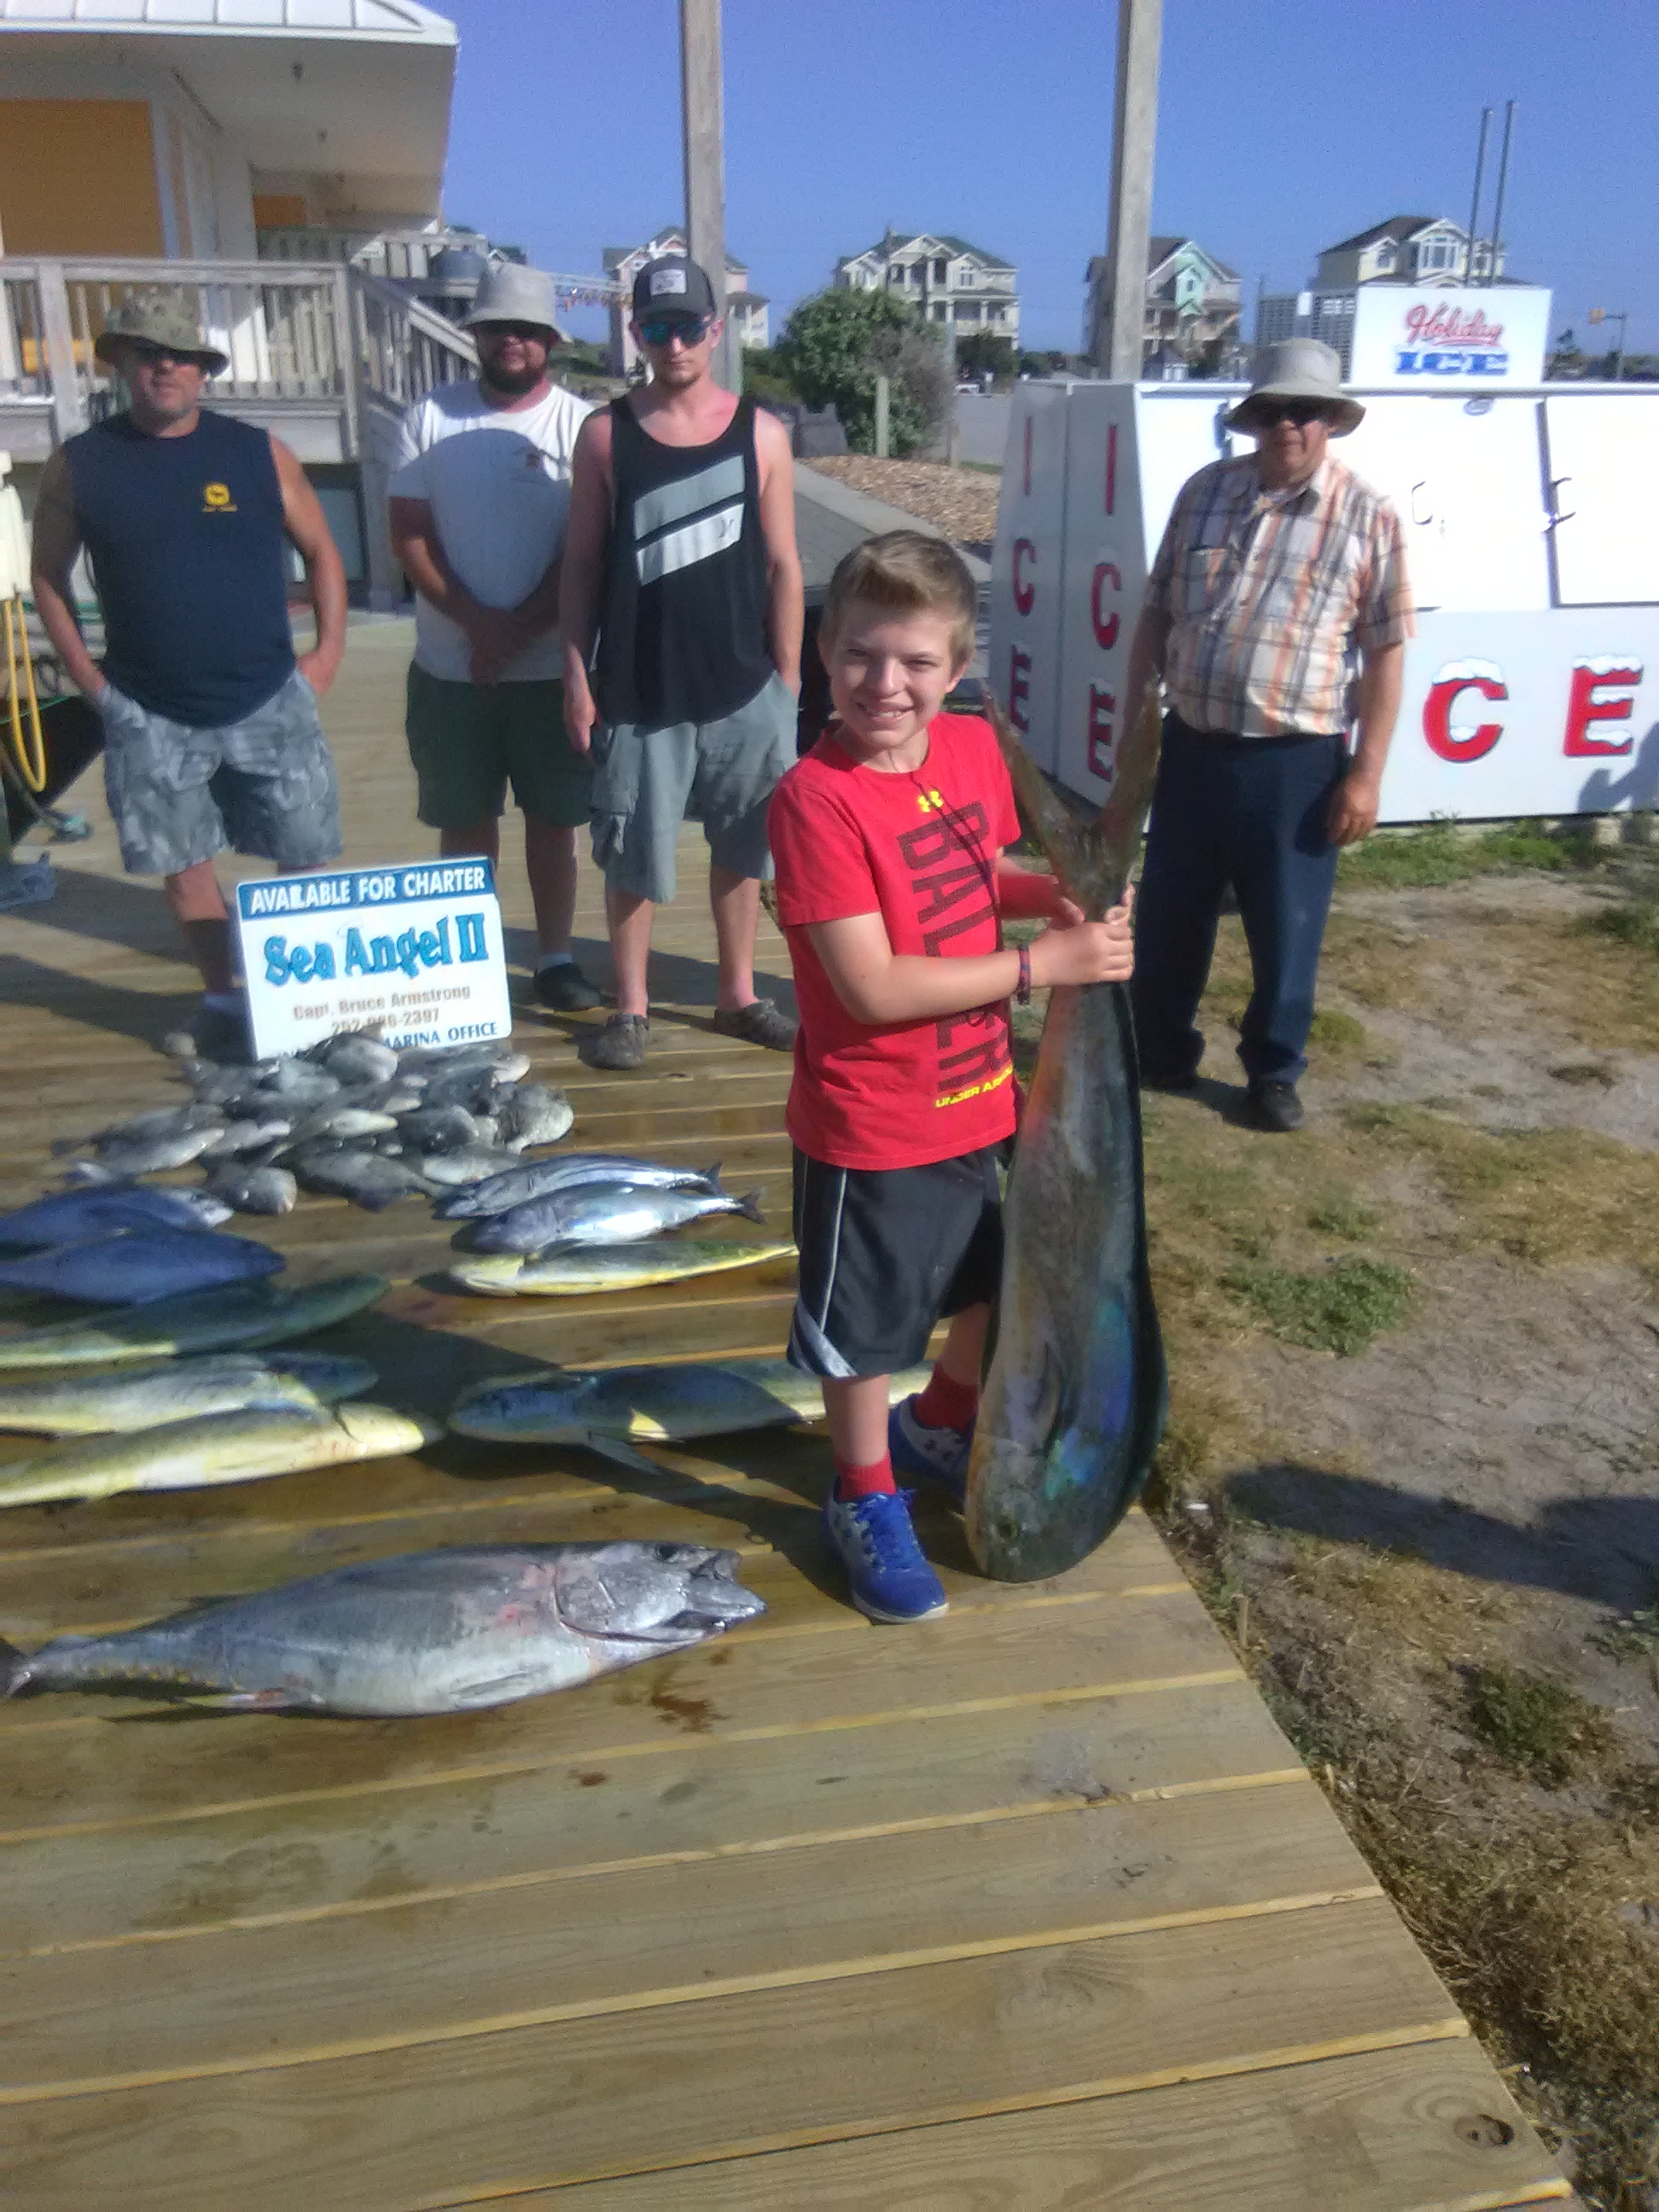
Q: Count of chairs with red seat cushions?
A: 0